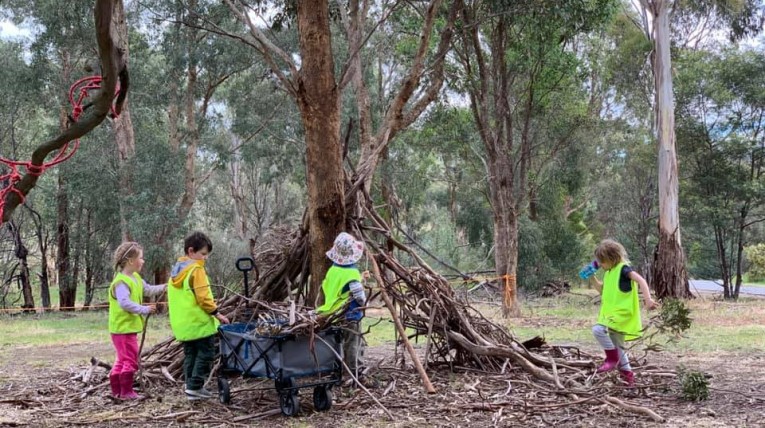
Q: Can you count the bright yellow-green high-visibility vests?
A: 4